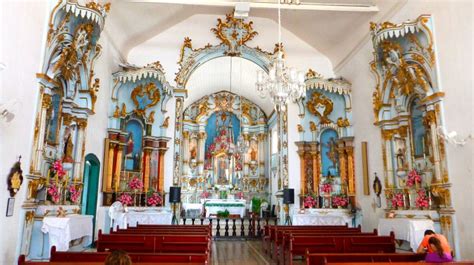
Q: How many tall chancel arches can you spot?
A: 1